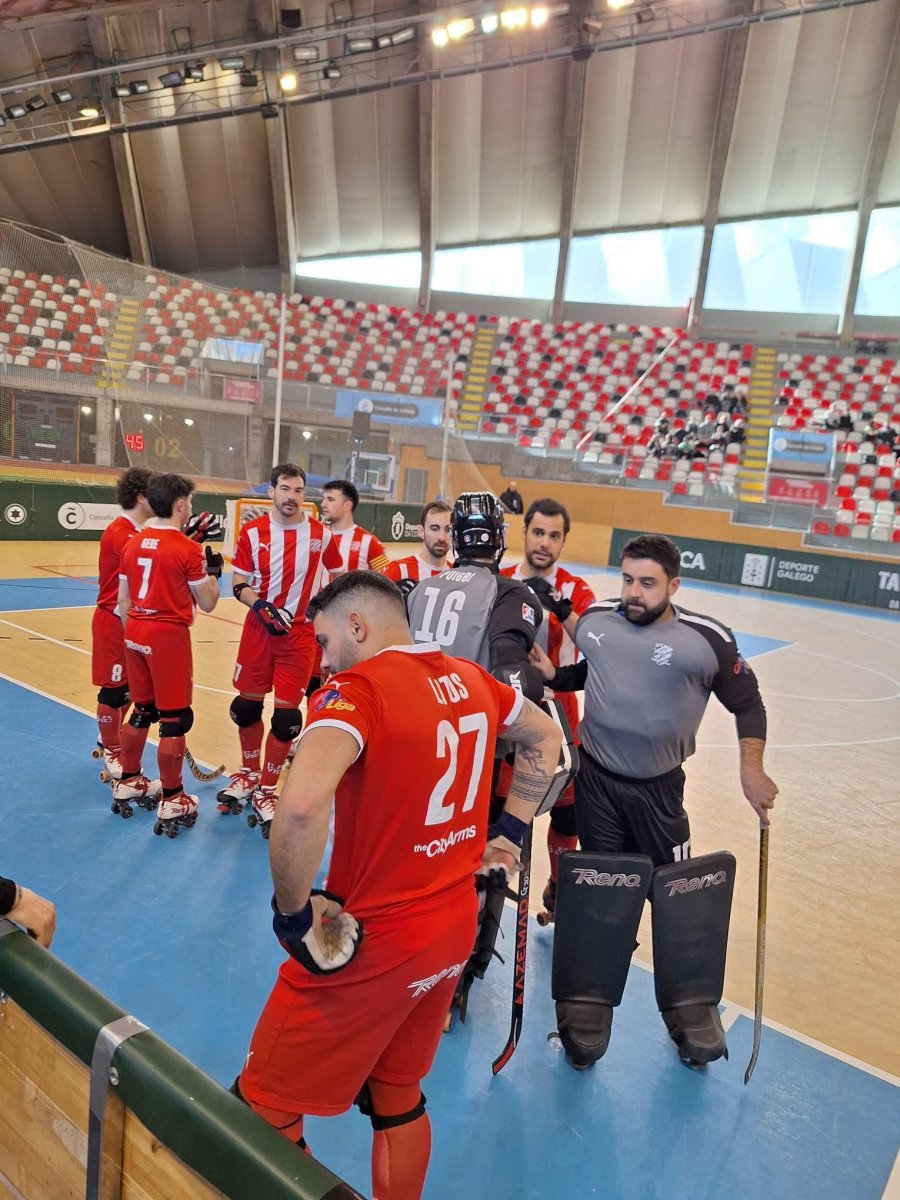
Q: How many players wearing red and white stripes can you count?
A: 4